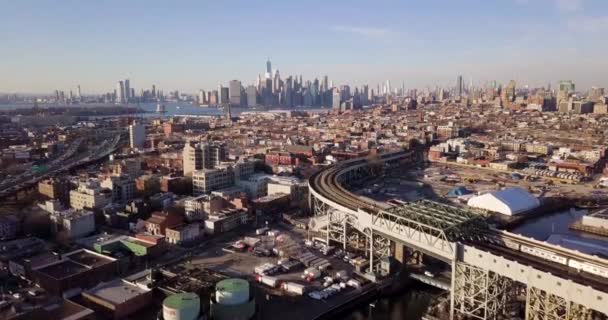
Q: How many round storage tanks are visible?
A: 2